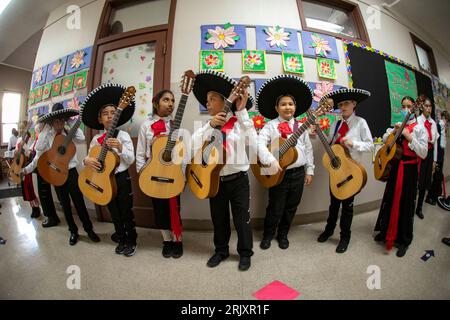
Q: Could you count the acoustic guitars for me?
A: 8